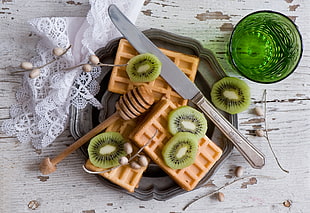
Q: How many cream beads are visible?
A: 13